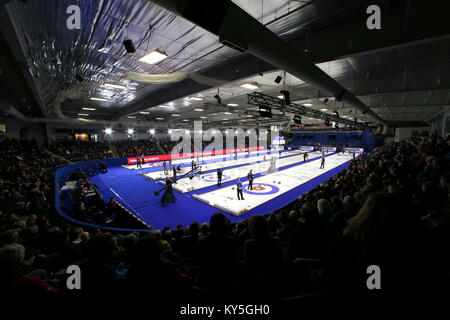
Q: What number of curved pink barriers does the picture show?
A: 0